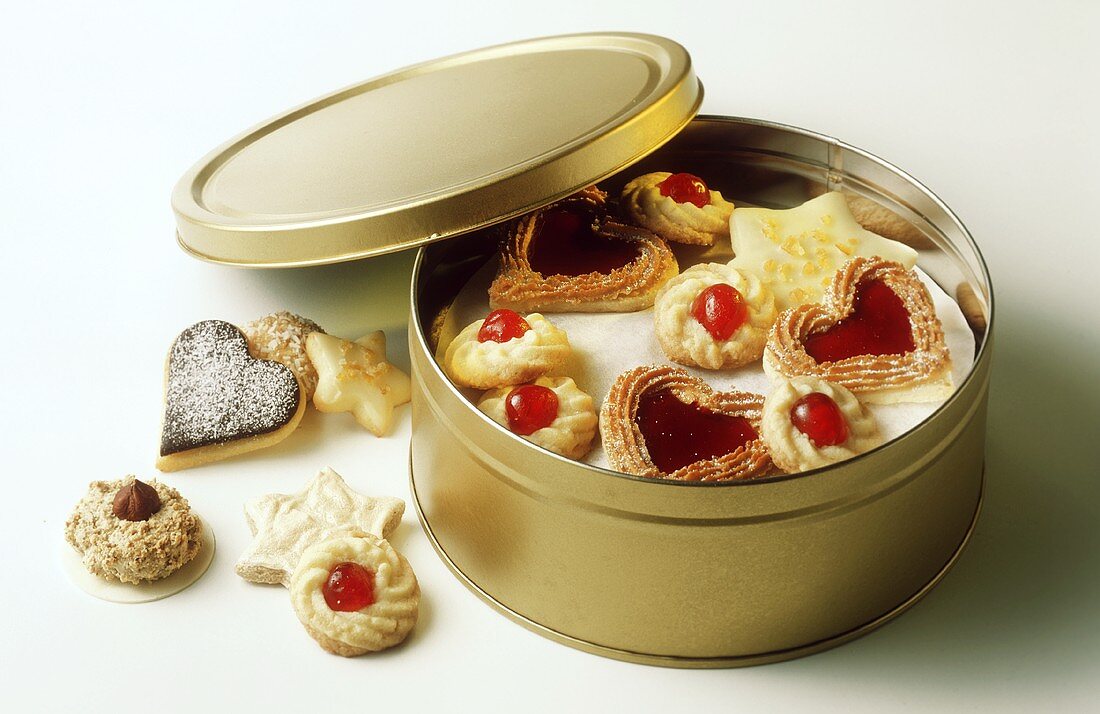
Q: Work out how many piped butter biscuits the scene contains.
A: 6